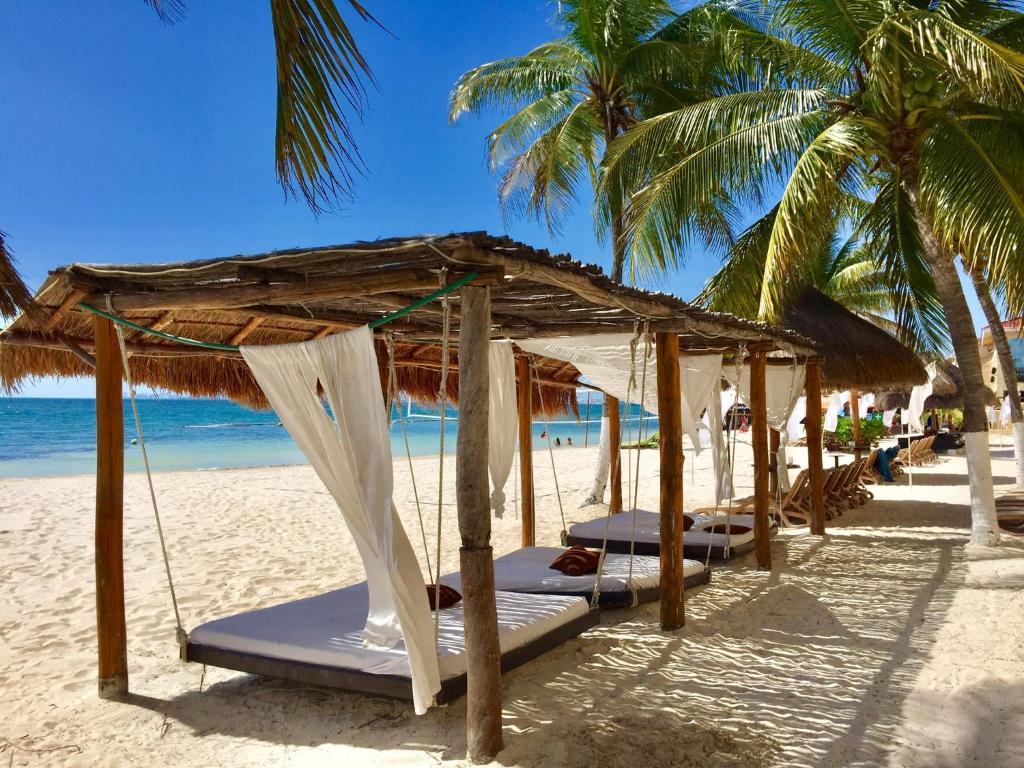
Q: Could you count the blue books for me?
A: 0